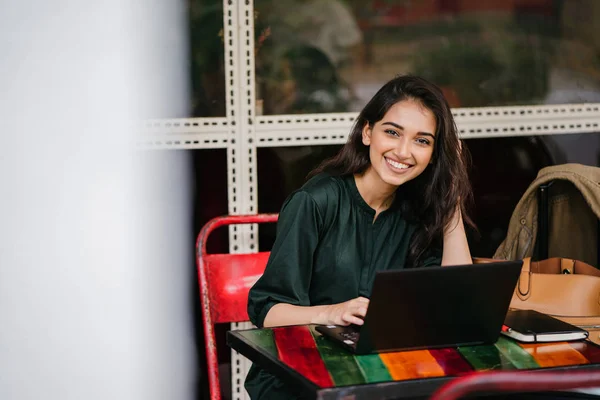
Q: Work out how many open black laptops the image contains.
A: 1